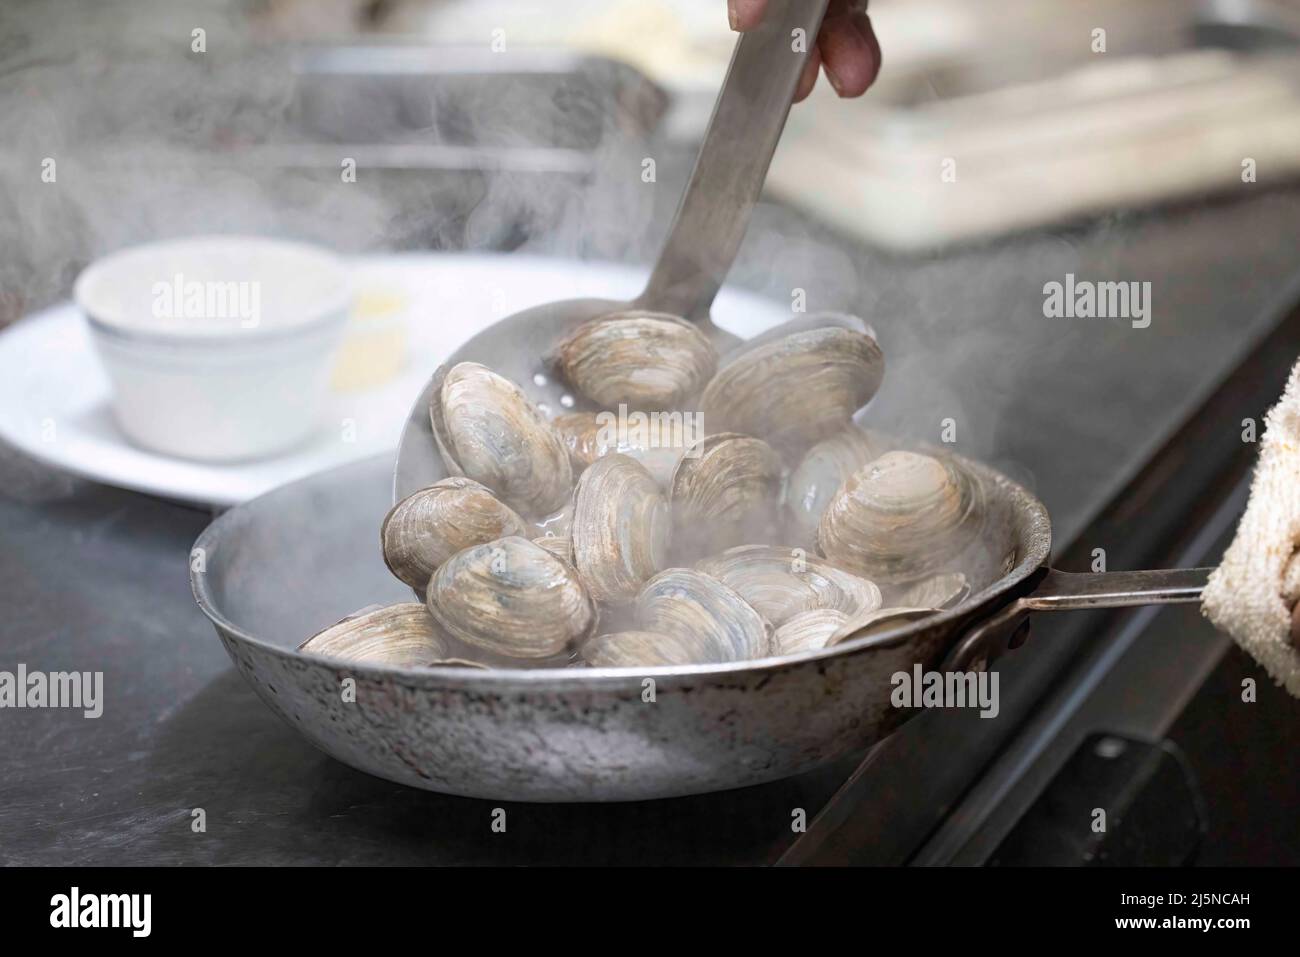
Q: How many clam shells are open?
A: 0